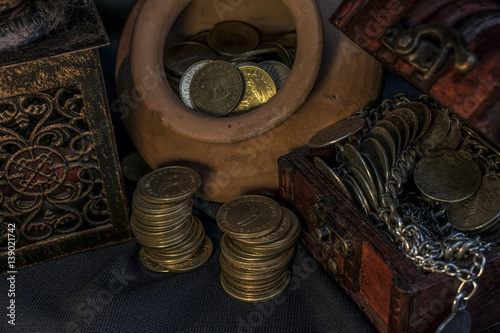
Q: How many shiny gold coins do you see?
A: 1